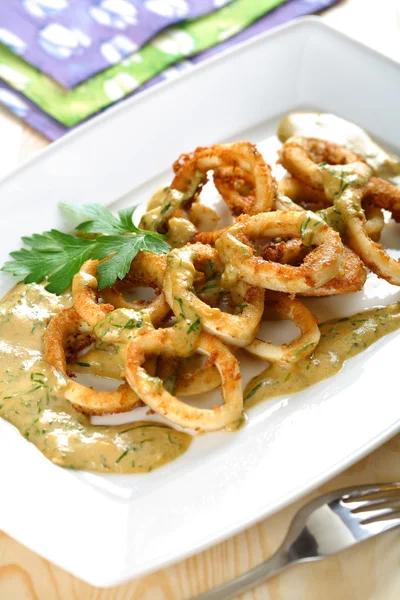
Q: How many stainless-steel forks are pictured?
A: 1